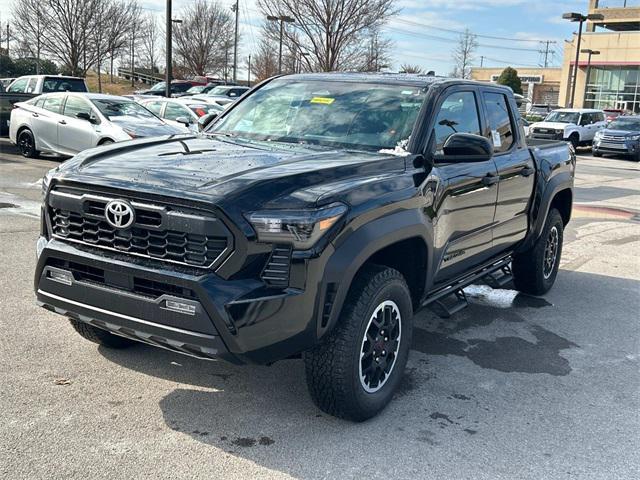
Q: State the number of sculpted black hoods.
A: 1